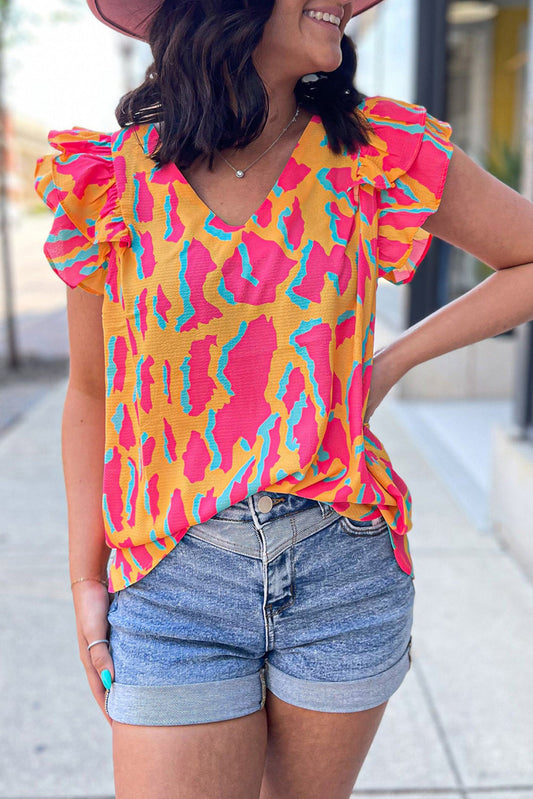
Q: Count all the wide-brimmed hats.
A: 1